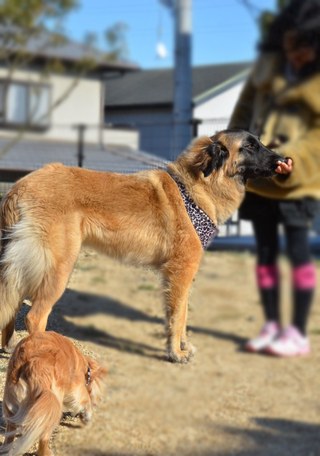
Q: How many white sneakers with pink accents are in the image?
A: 2